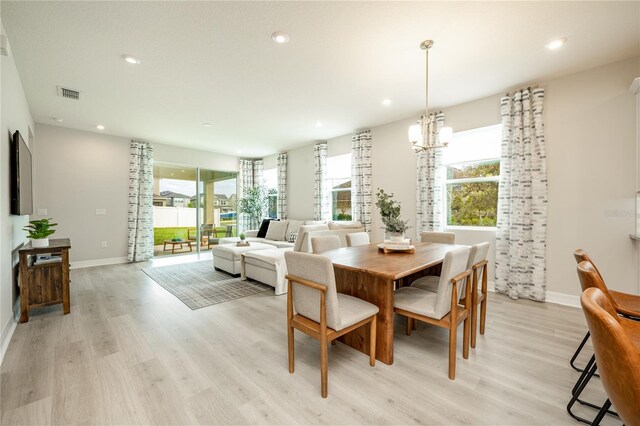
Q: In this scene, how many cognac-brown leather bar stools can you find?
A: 3